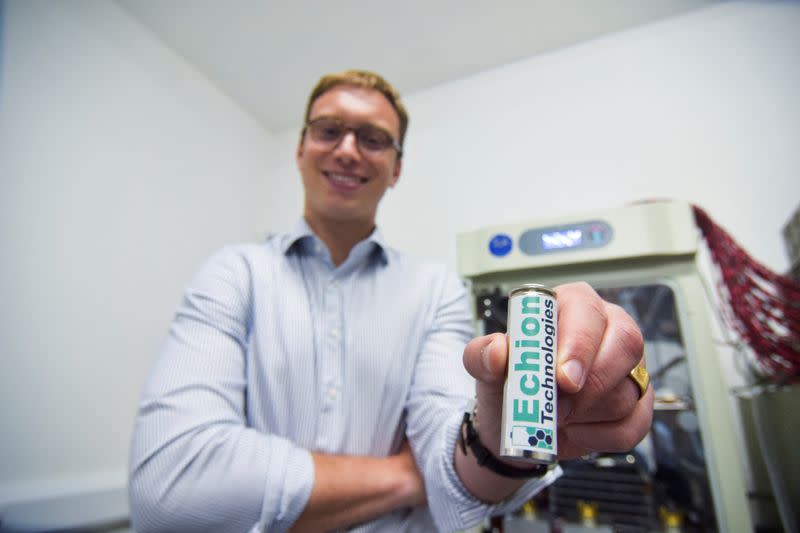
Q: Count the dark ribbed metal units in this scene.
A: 1